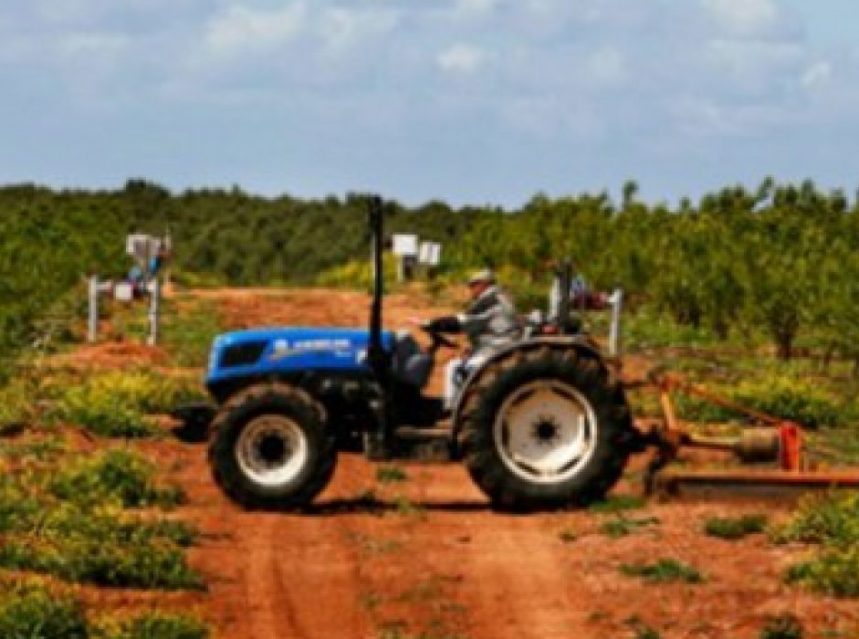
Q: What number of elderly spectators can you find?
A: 0